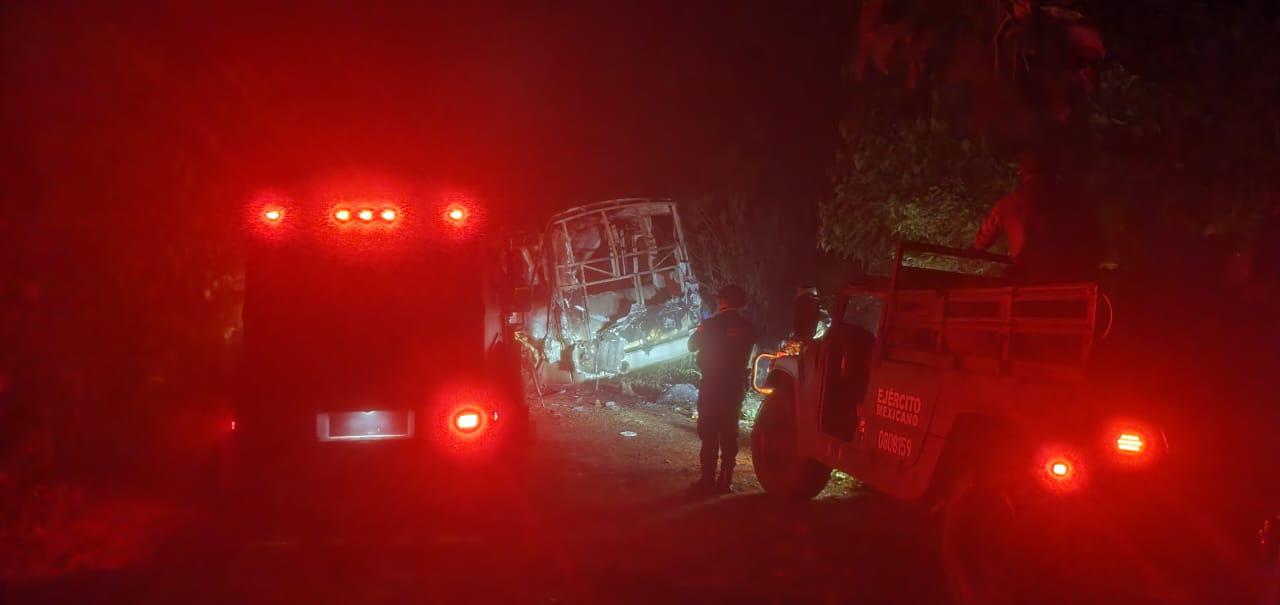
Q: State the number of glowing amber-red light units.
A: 8